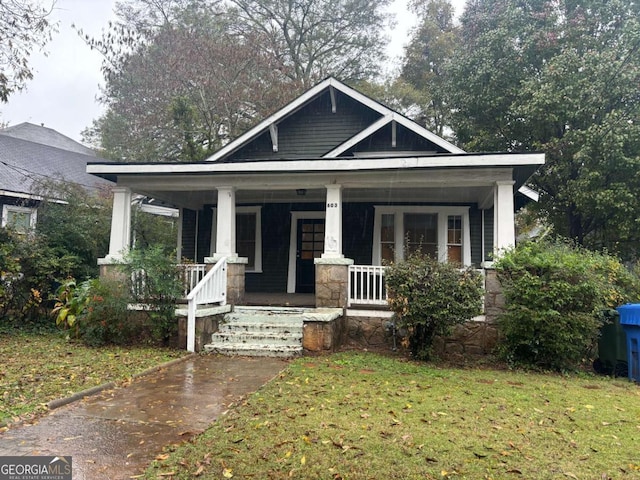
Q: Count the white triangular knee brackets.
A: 3